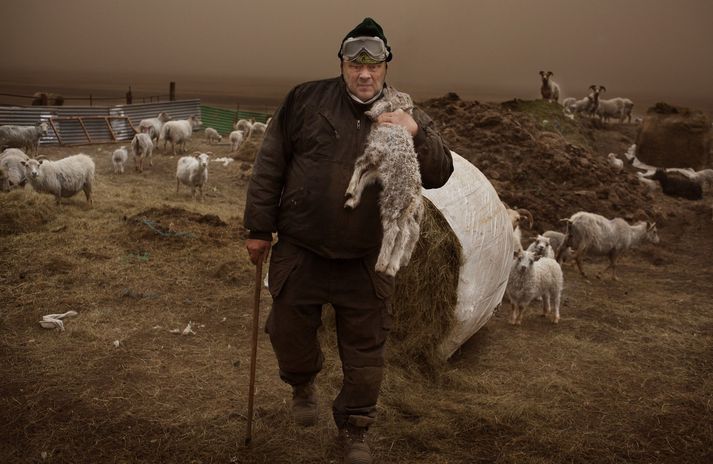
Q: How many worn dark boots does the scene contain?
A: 2